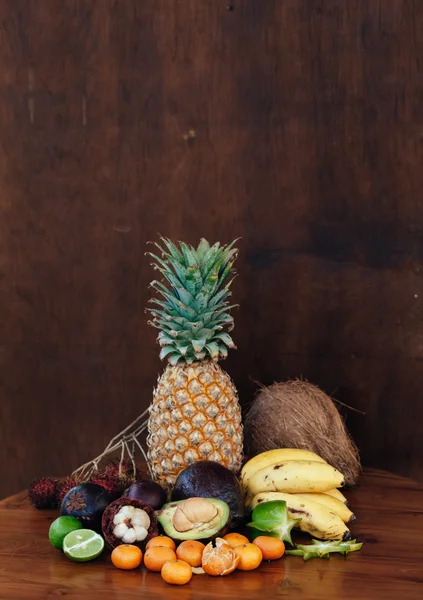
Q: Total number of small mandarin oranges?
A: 9